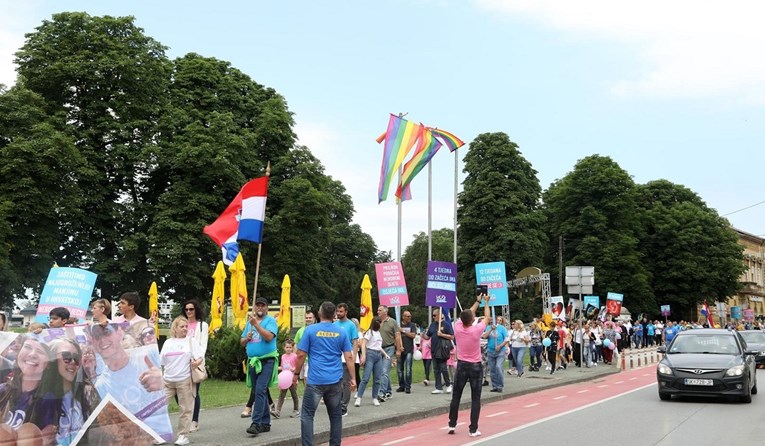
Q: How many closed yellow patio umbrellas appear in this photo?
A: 5